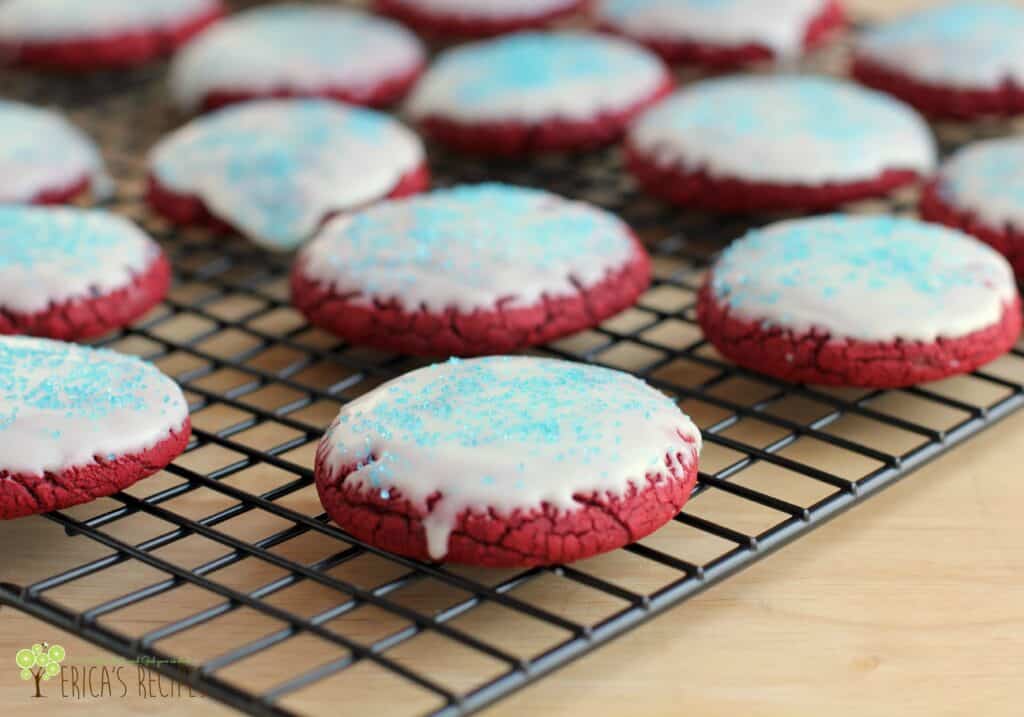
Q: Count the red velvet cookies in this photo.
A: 15